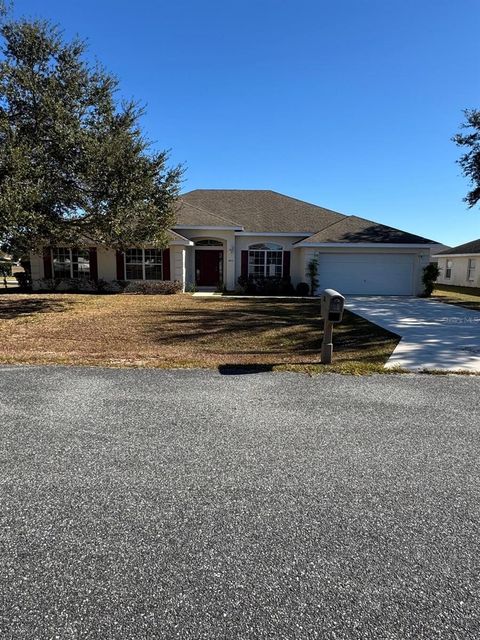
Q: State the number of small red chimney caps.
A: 0